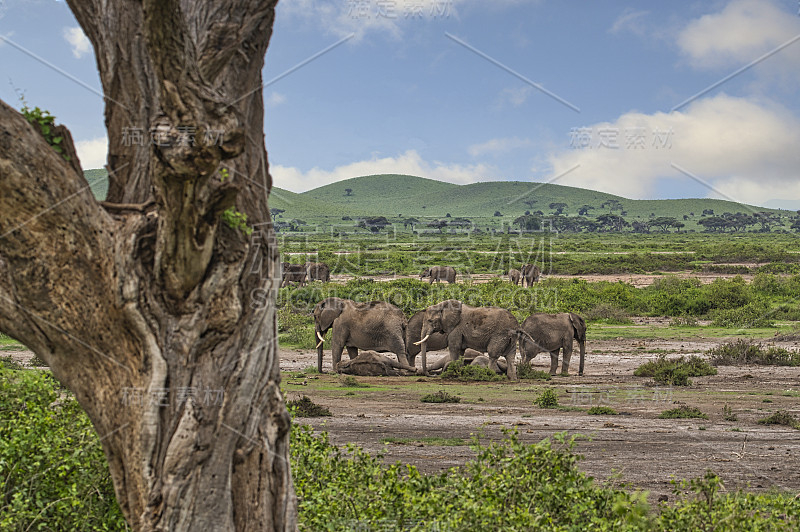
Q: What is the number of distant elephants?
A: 5